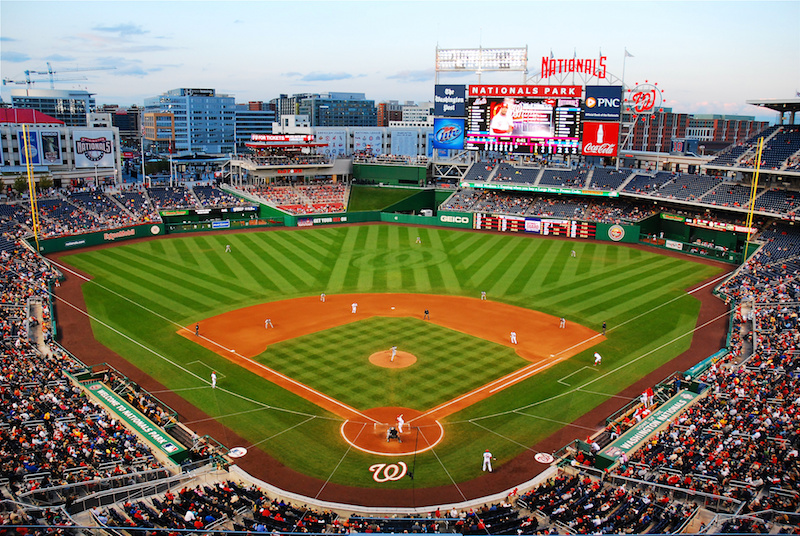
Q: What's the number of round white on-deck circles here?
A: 2